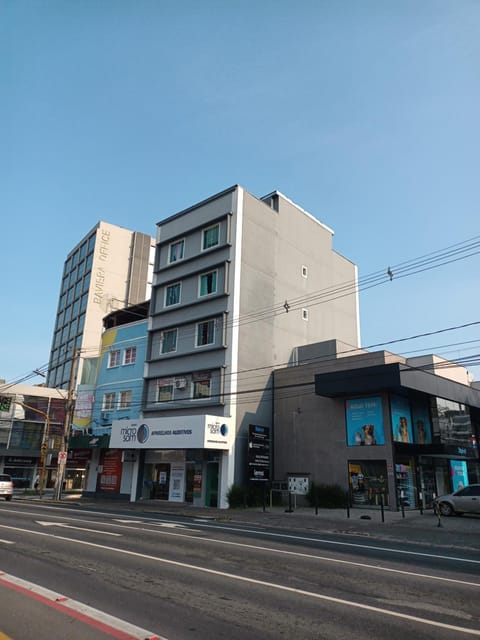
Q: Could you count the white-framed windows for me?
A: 14